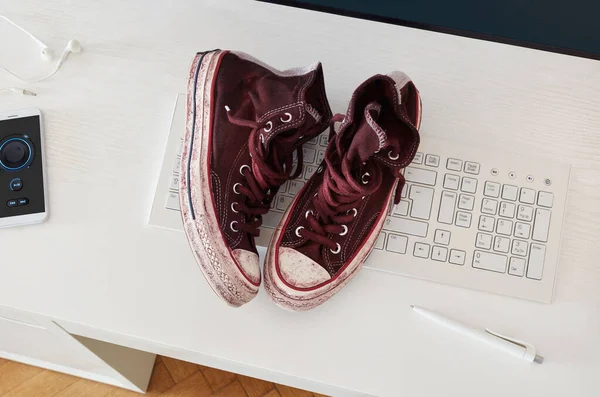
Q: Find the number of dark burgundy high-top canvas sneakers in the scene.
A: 2